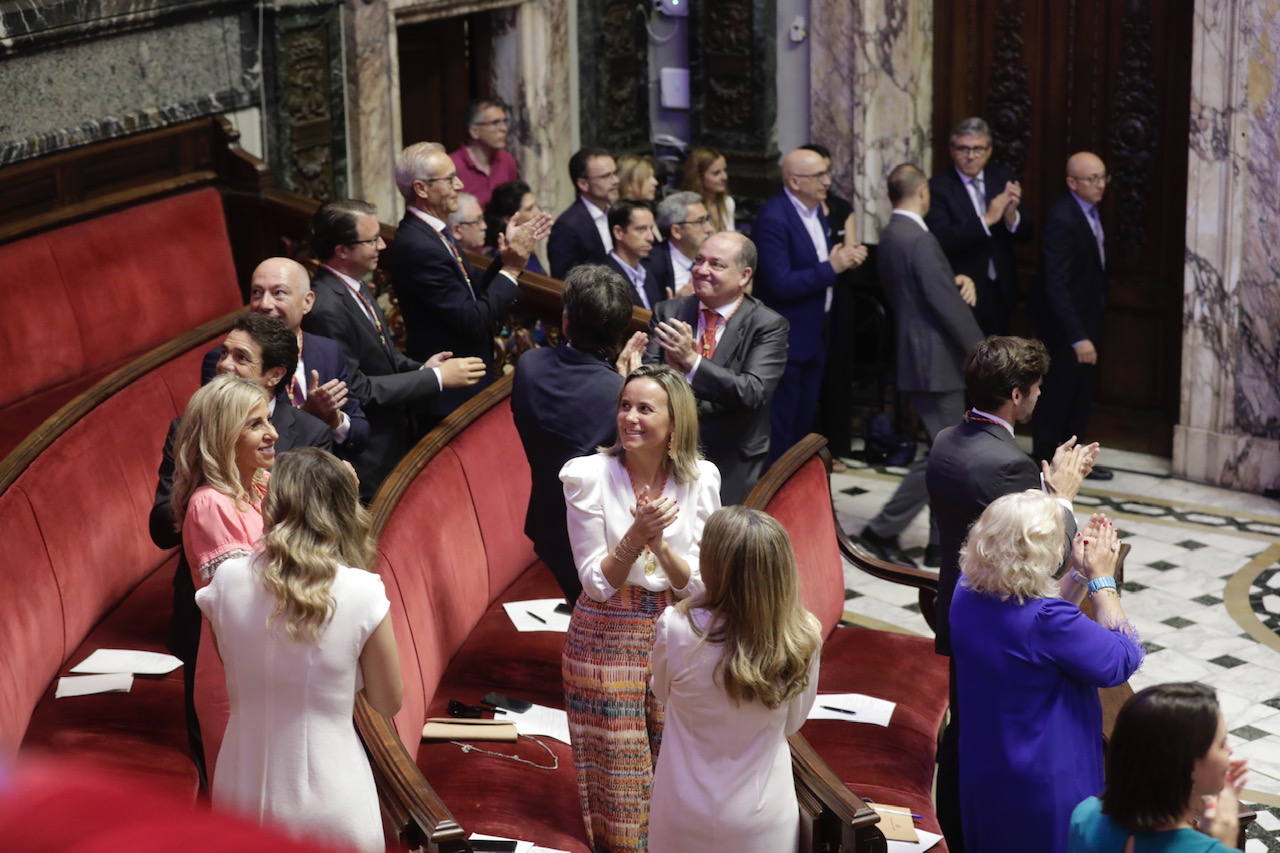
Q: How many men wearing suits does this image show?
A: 14